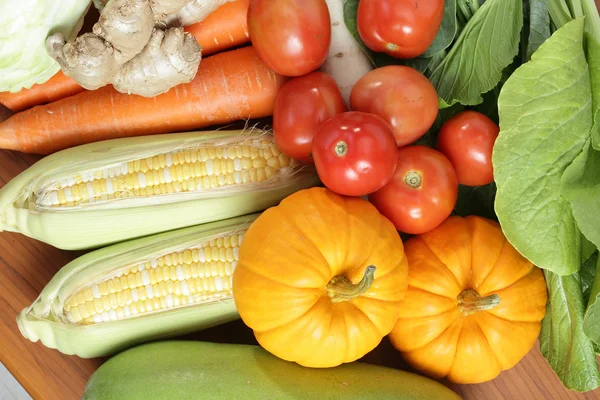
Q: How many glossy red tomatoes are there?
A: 7